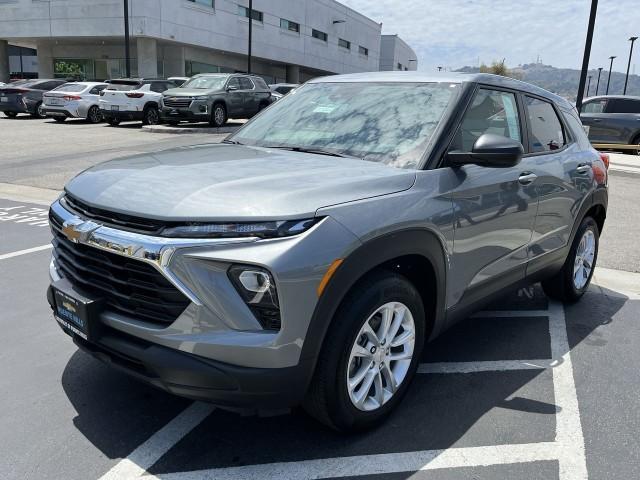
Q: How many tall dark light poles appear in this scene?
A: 7